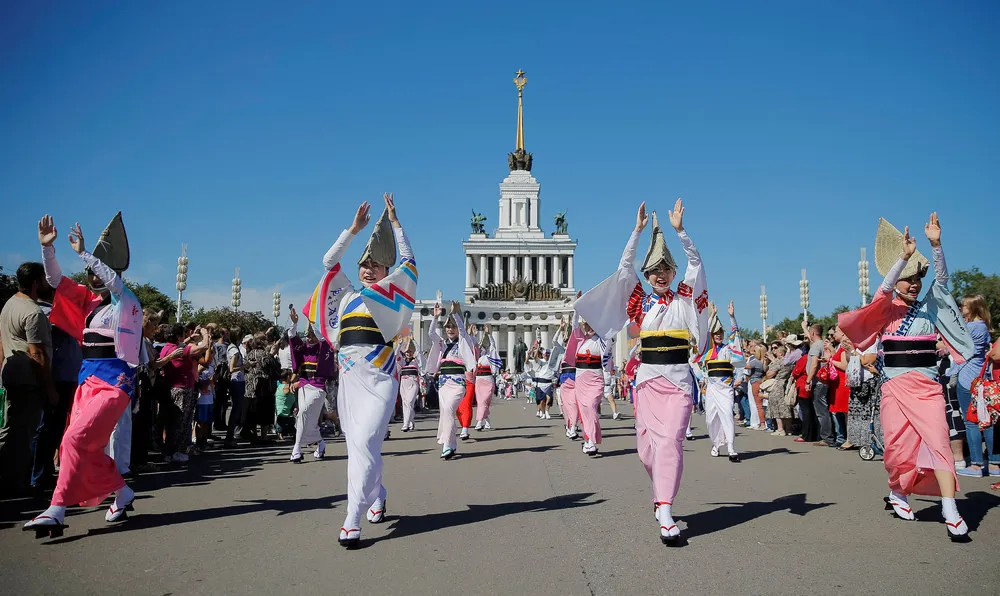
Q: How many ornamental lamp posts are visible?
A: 6